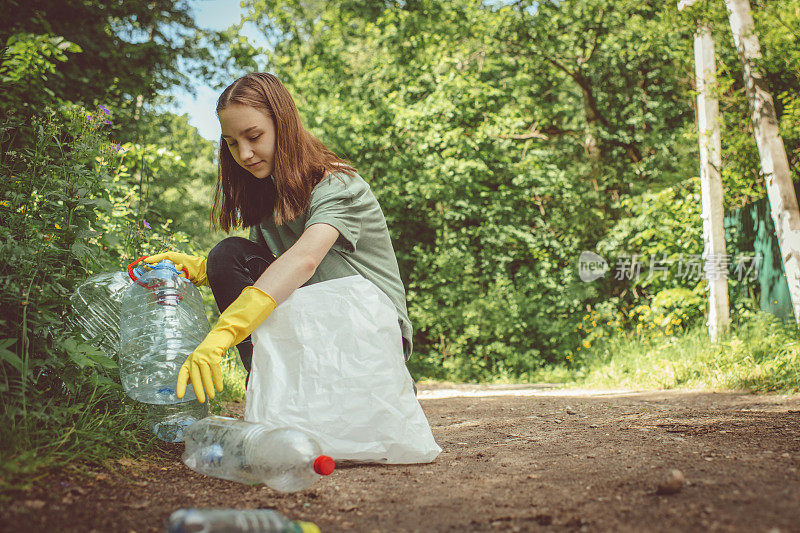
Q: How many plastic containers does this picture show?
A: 5